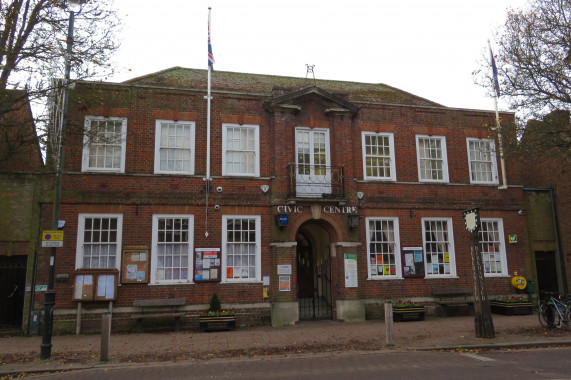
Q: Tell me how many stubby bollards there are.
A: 2